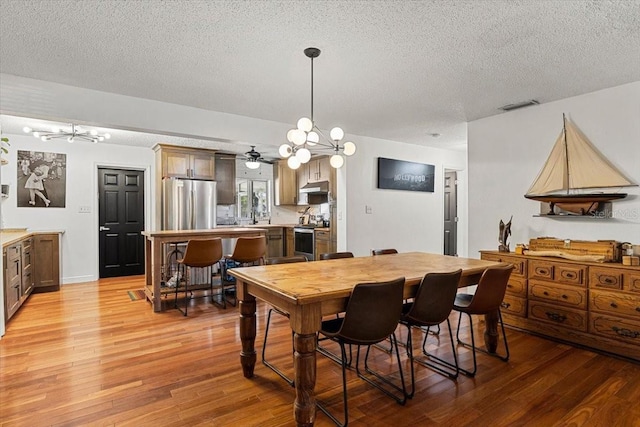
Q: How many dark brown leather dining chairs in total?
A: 6